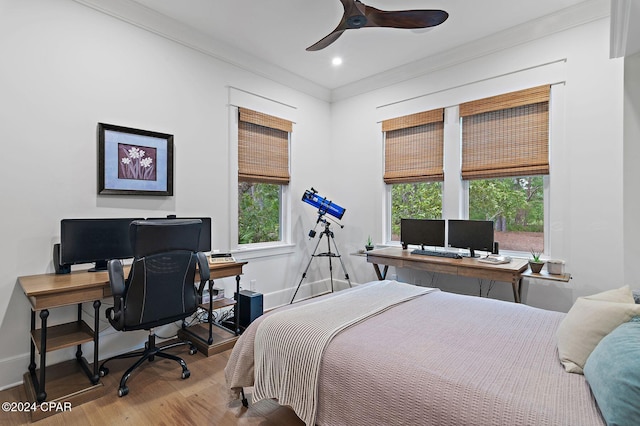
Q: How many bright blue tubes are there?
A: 1